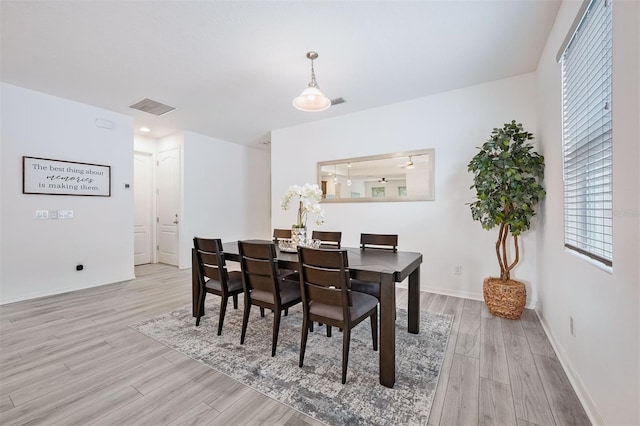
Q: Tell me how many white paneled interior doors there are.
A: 2